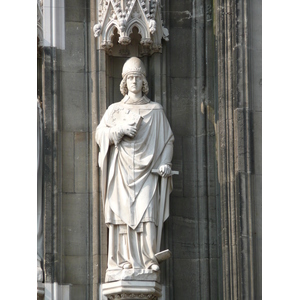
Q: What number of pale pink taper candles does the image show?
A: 0